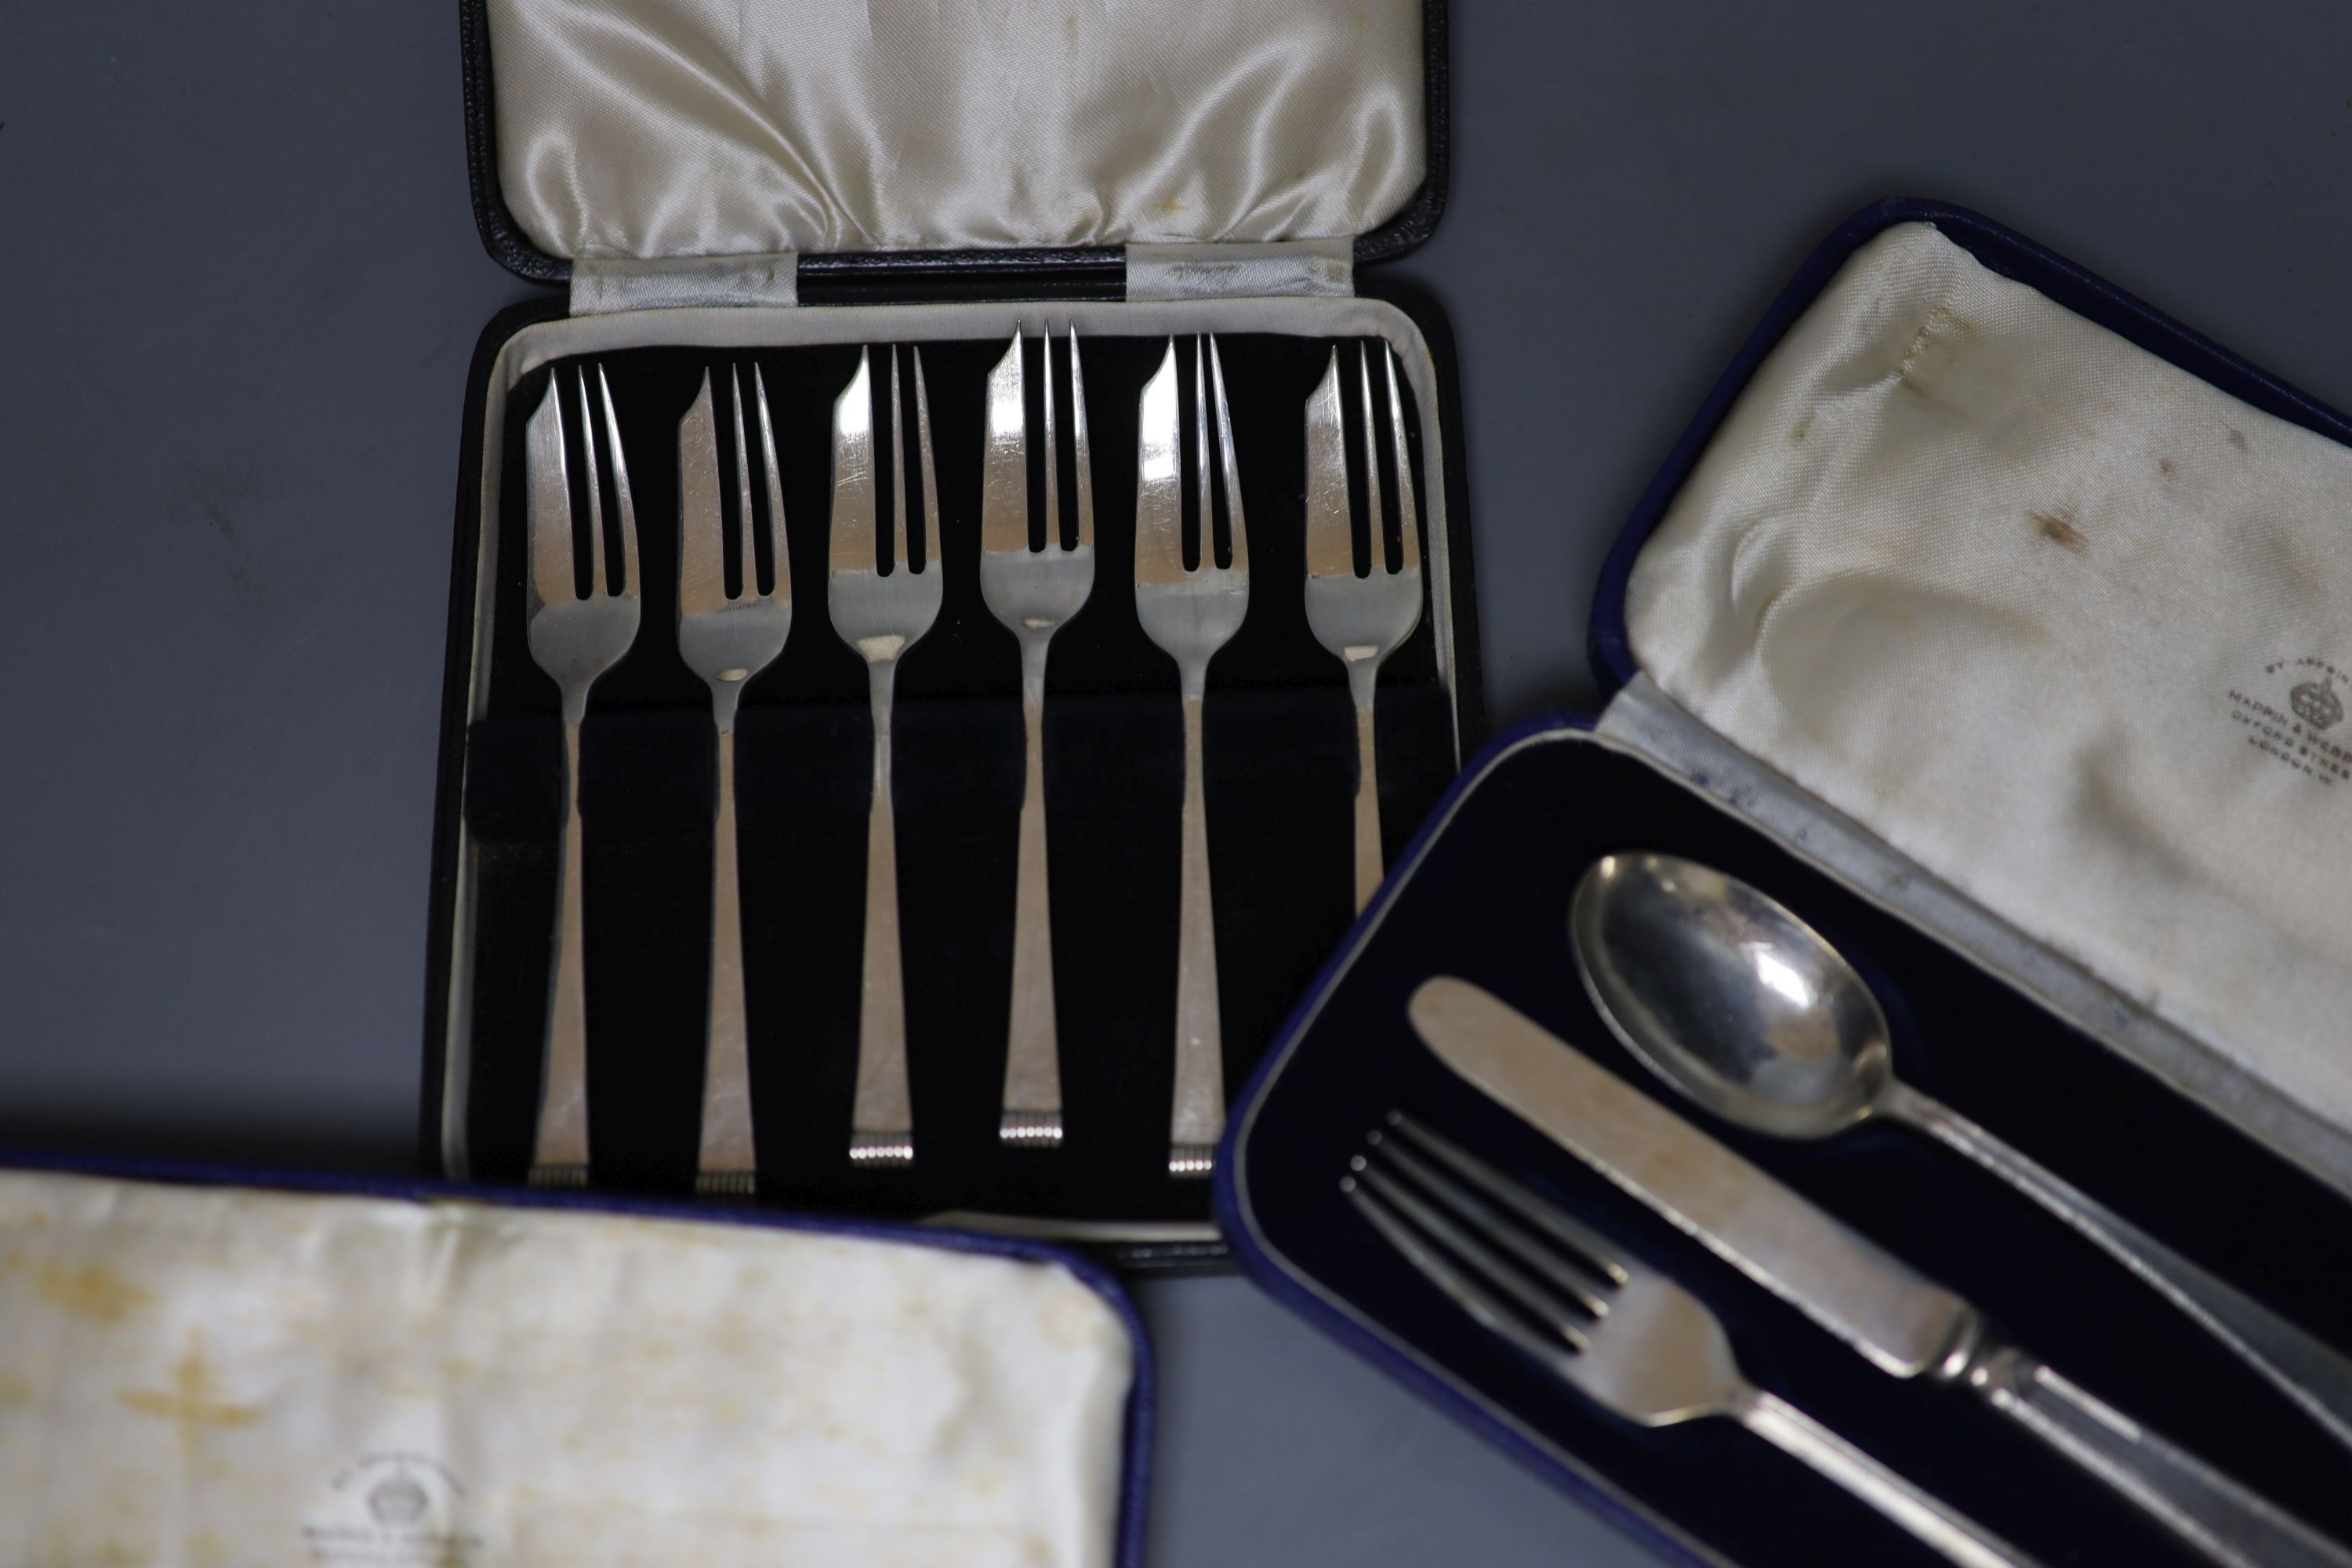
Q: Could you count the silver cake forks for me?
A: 6